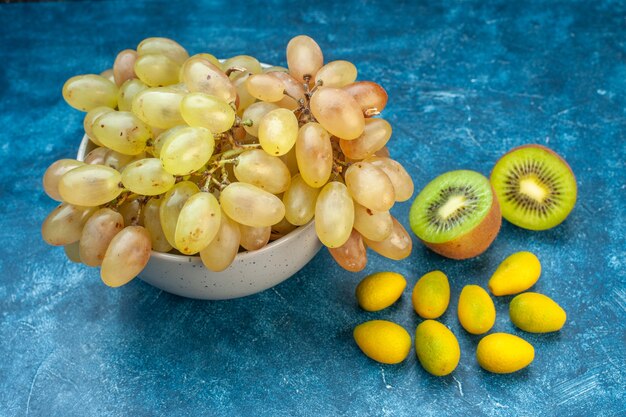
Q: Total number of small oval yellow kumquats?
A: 8